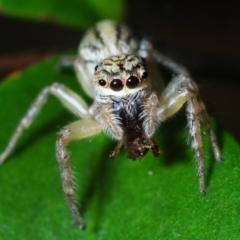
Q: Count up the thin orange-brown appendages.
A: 2